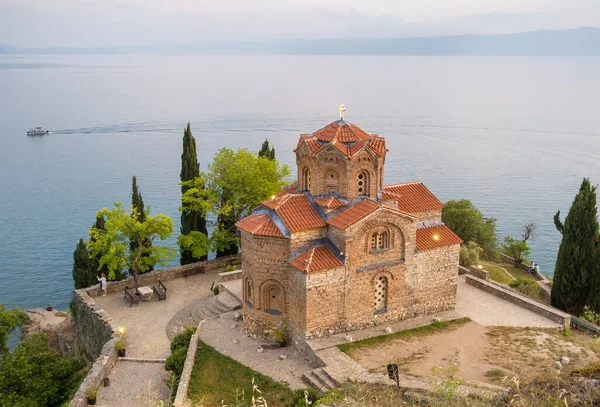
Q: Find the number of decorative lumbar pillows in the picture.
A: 0